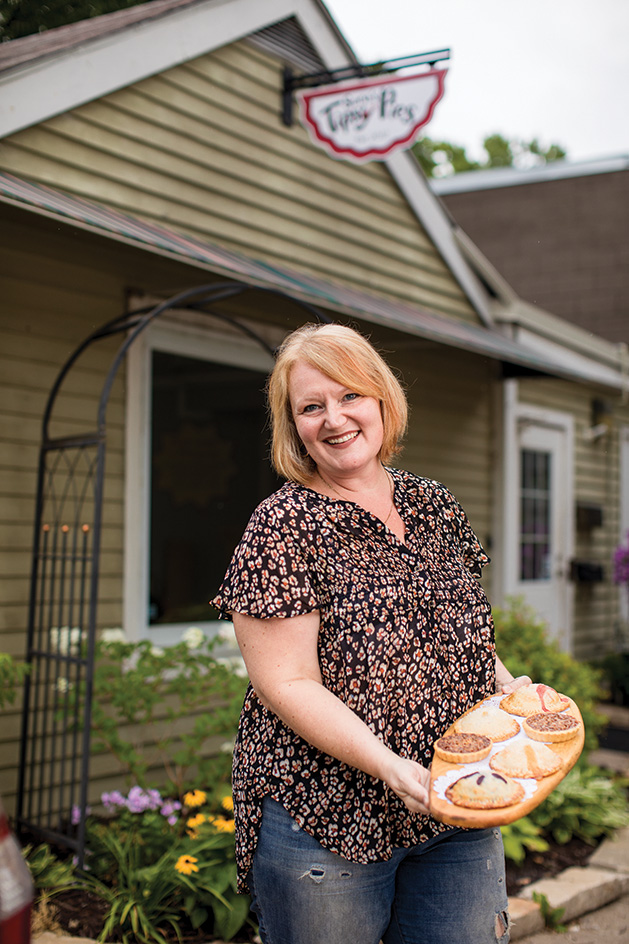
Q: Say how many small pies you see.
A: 6